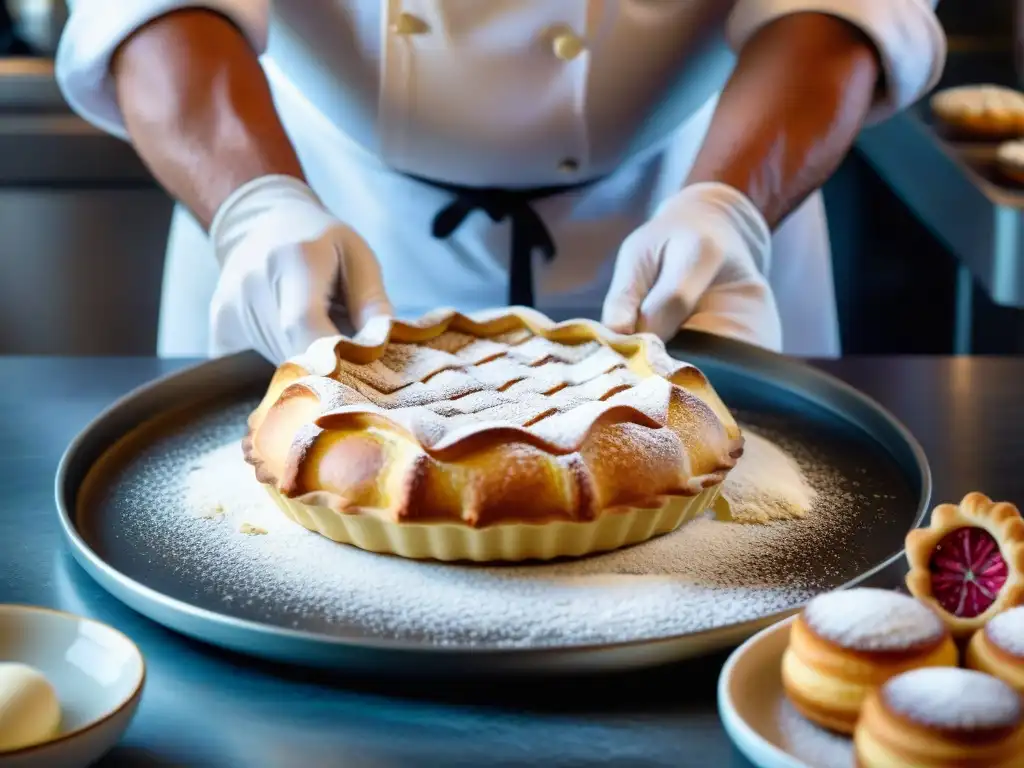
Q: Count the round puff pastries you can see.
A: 3